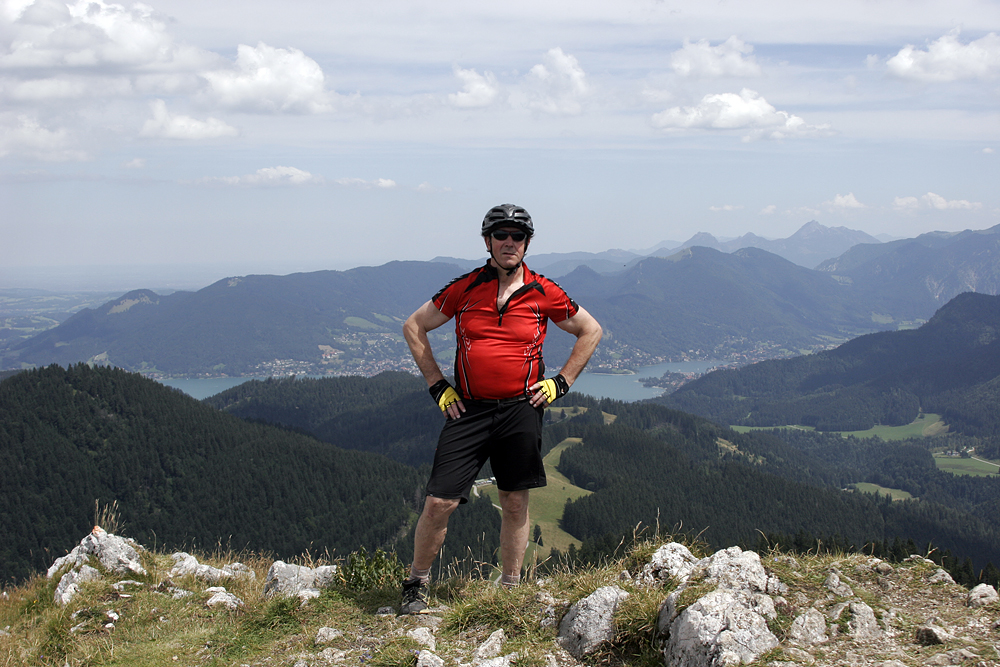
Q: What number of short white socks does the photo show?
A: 2